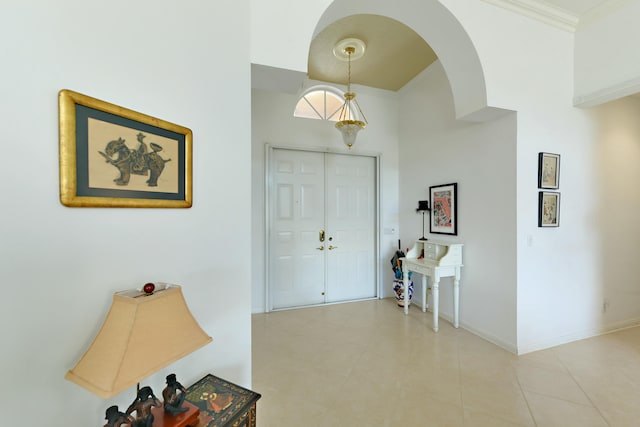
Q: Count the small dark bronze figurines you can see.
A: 3